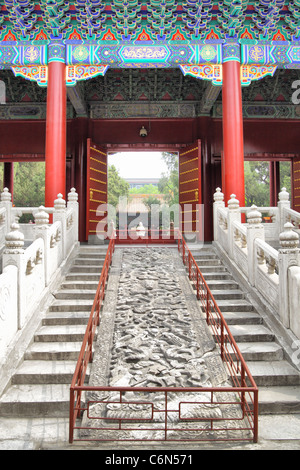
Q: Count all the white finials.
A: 10